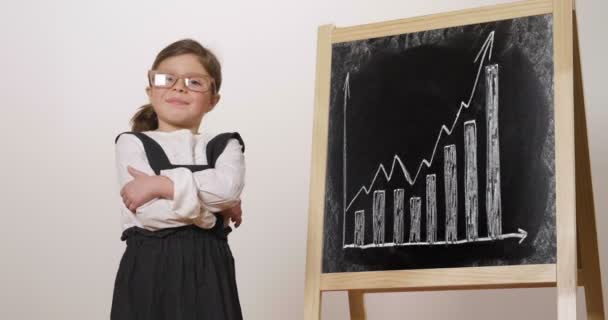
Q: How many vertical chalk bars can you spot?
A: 8